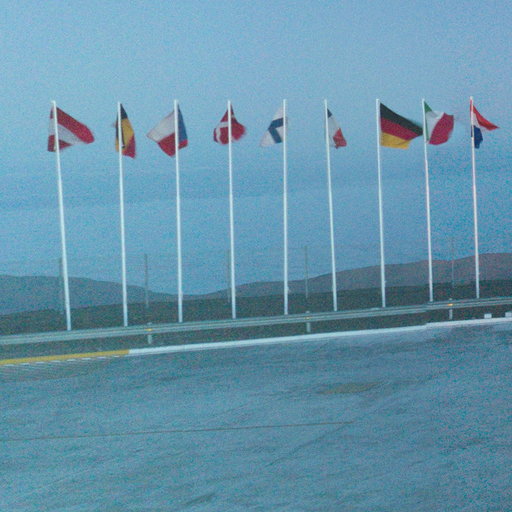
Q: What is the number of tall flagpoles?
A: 9